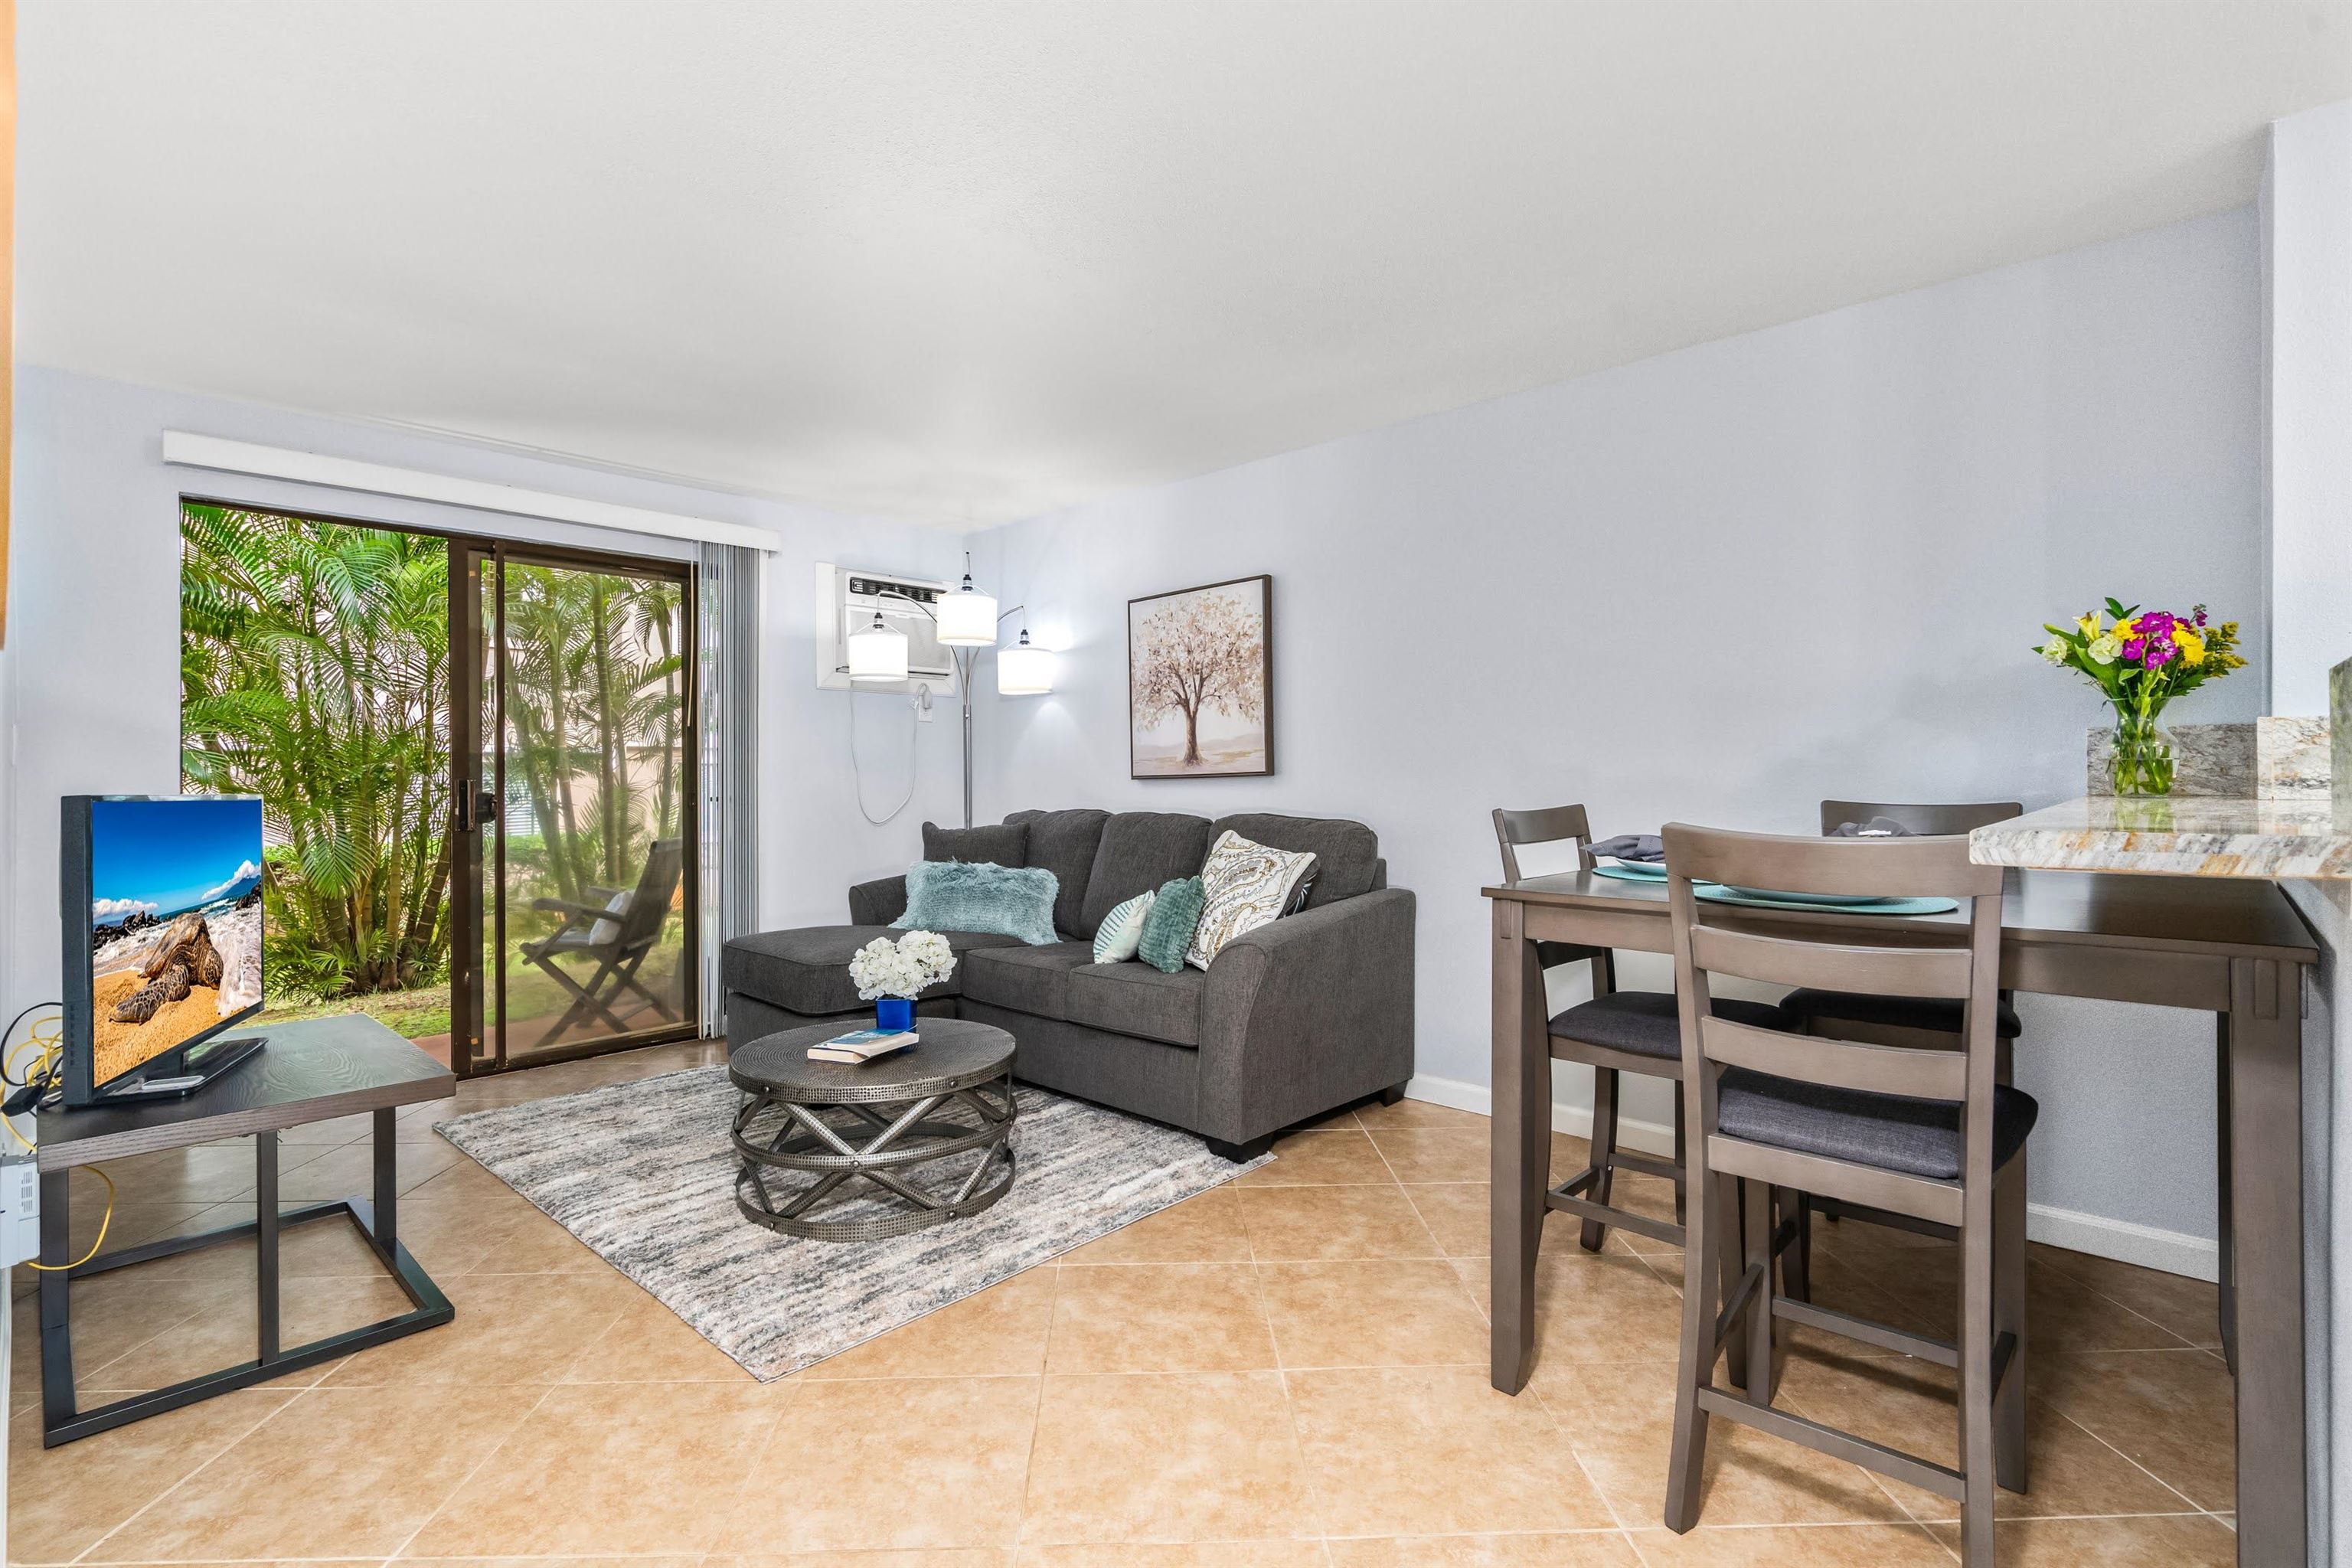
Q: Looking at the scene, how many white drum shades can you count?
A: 3